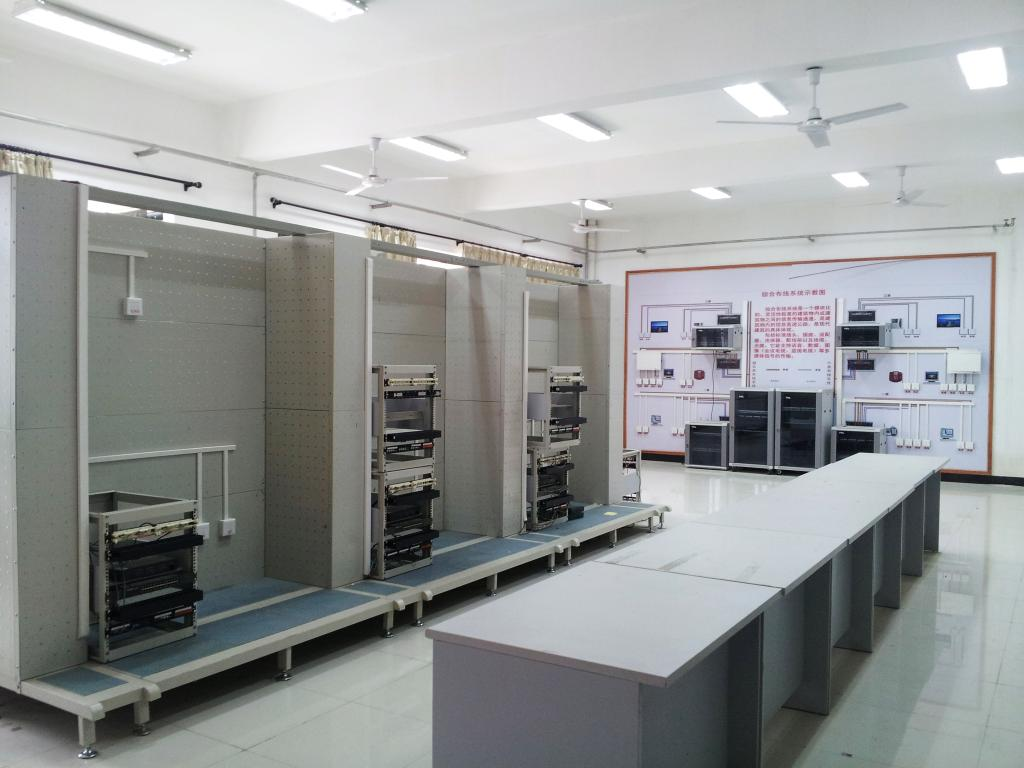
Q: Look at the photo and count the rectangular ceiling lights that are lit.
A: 10